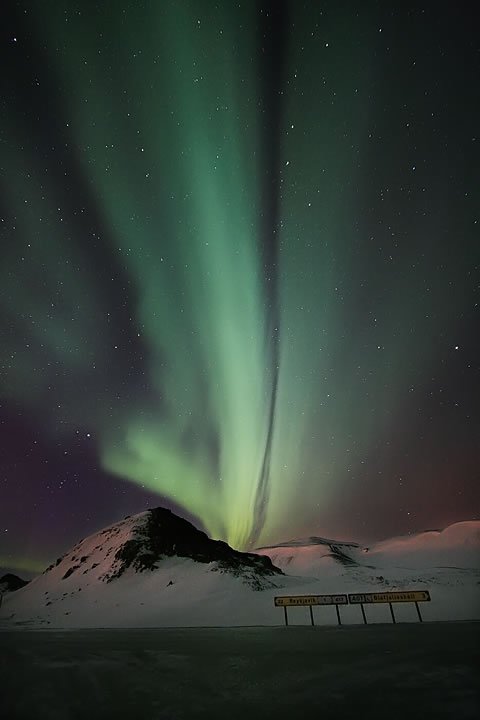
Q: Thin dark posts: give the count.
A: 6